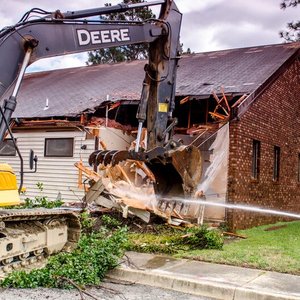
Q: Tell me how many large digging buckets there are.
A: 1